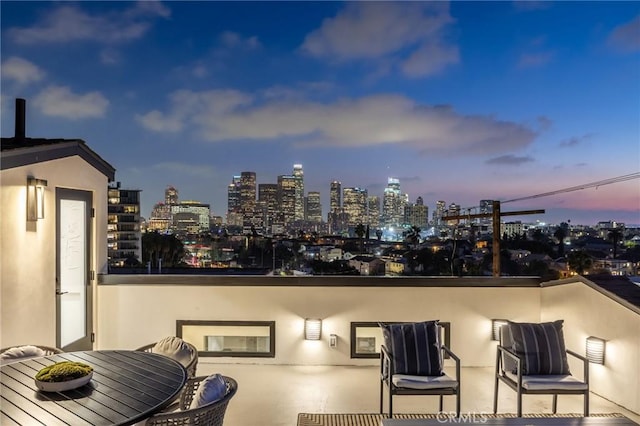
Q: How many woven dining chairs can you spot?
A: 3